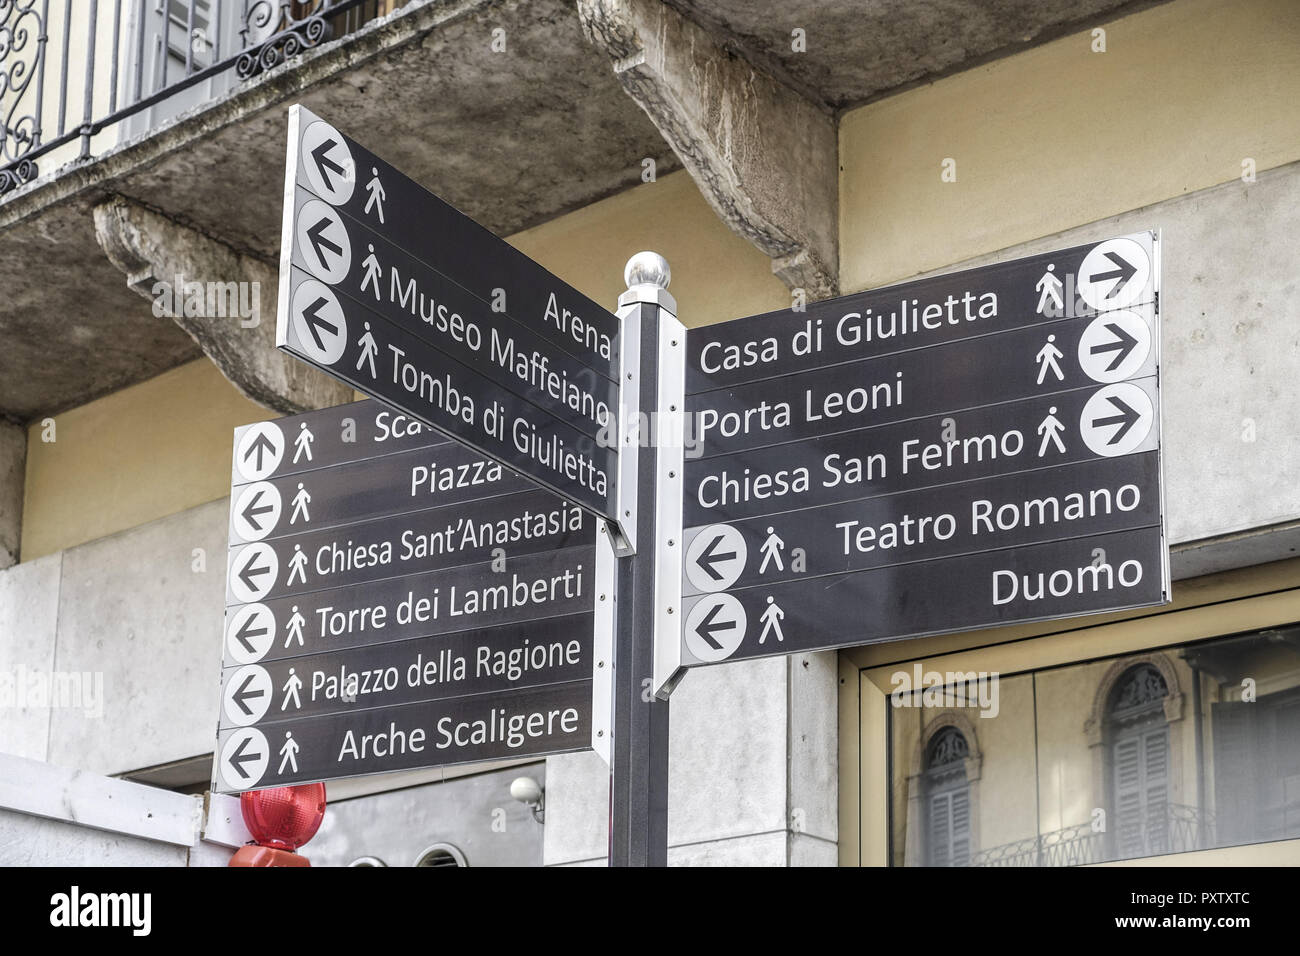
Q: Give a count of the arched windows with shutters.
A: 2